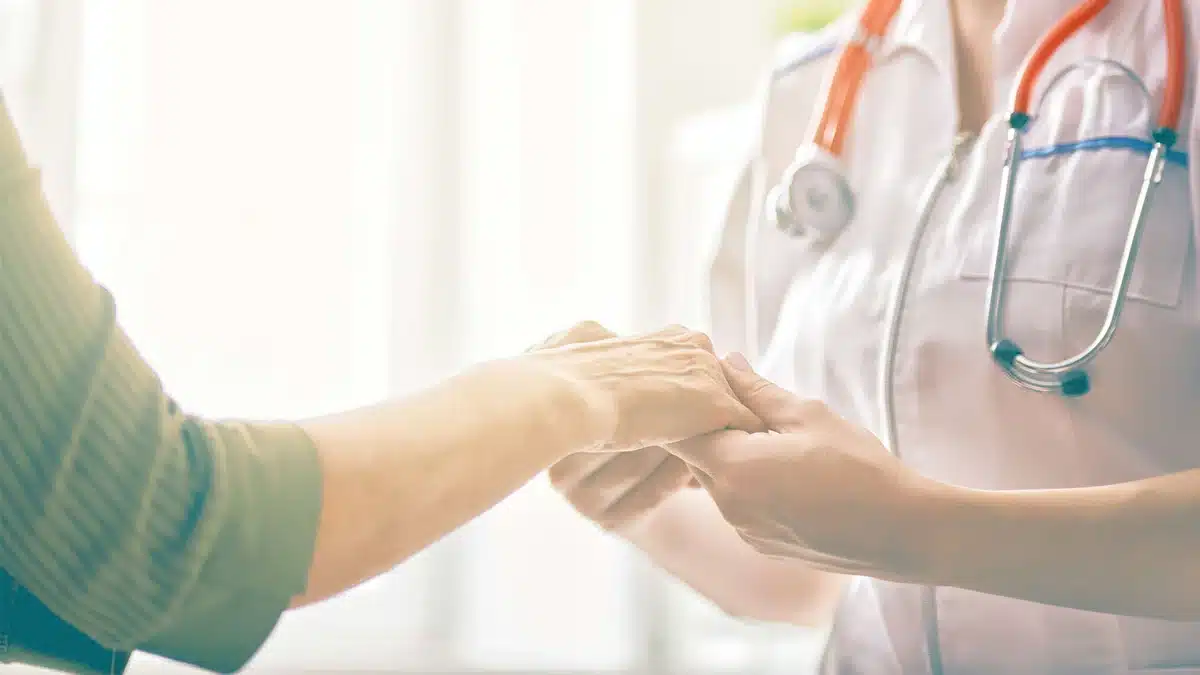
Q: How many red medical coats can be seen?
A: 0